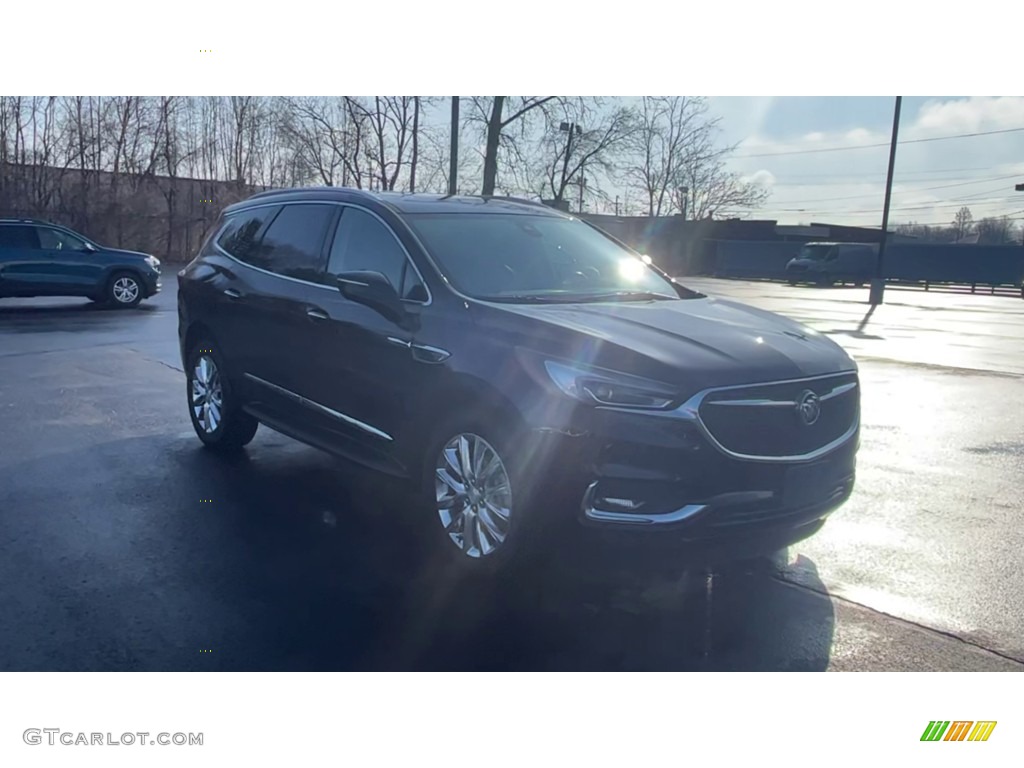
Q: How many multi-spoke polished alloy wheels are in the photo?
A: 2